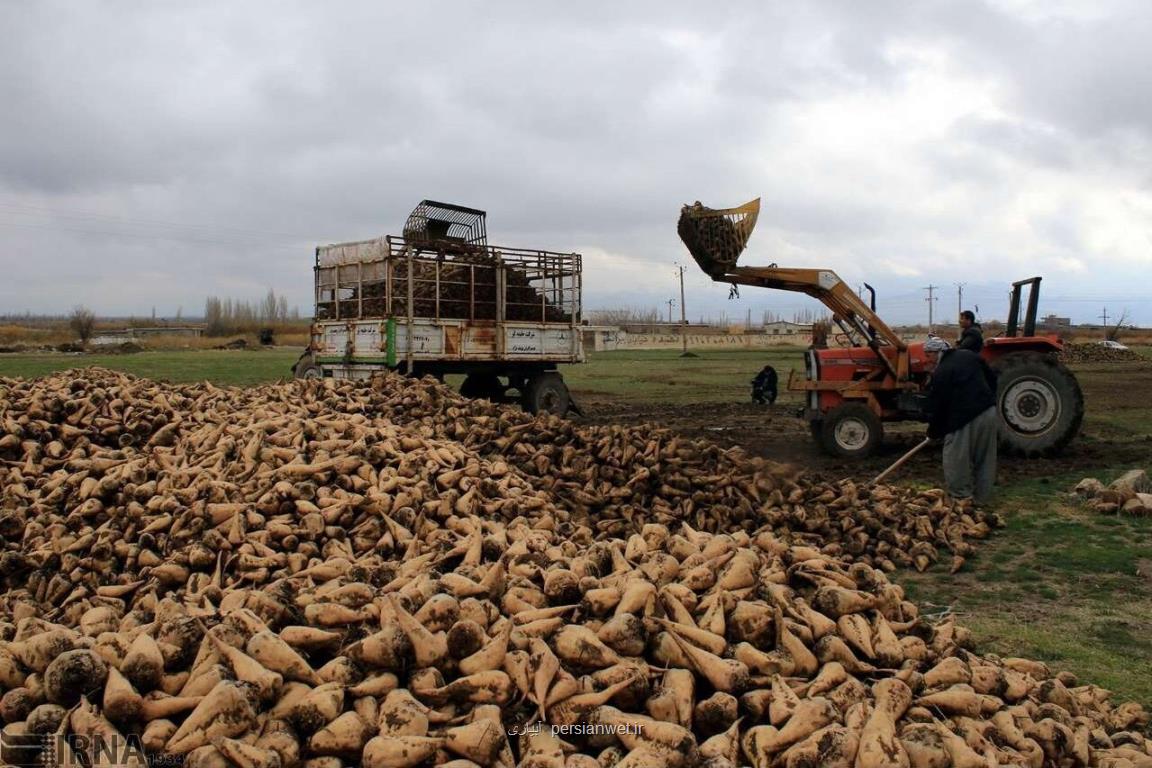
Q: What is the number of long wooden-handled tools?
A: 1